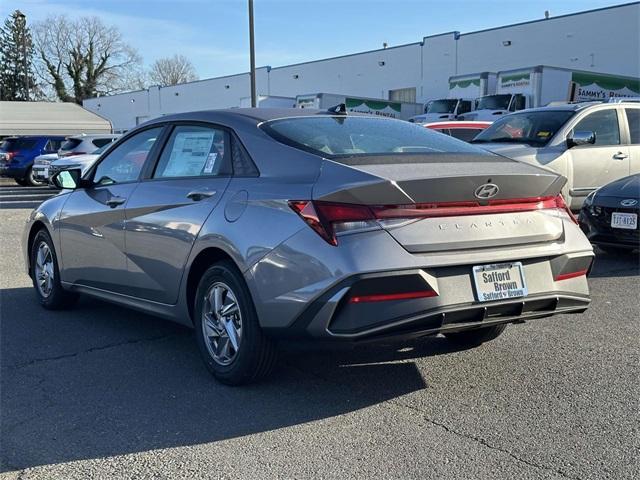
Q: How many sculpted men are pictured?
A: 0